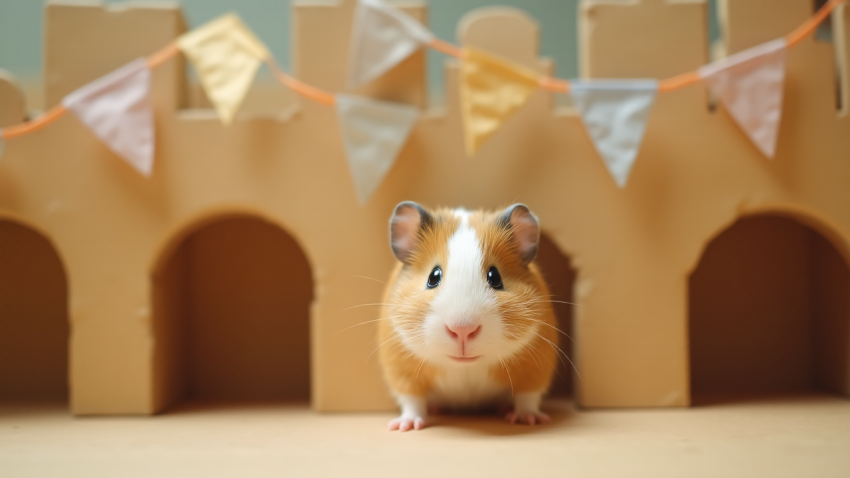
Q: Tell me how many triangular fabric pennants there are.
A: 7